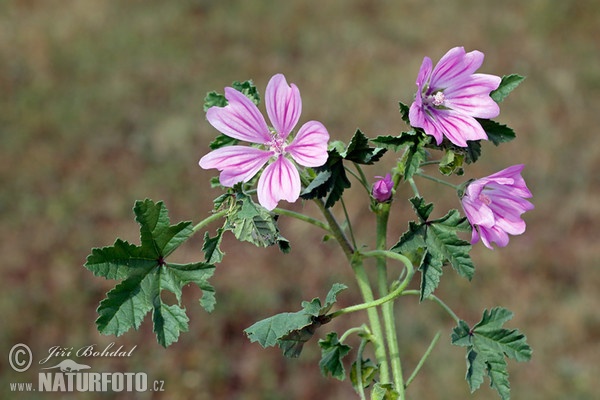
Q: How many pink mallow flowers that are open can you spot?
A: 3